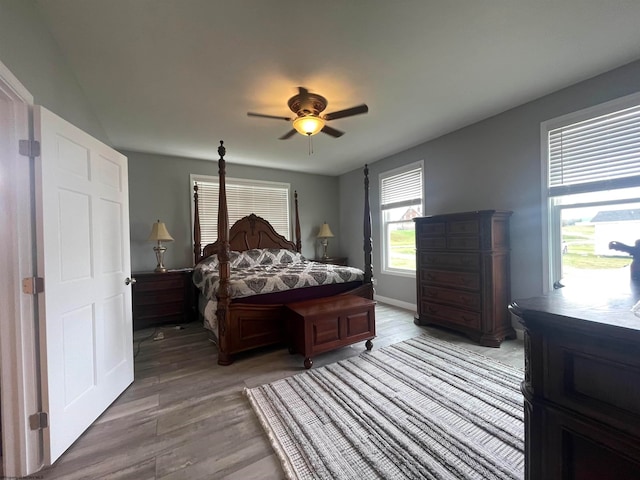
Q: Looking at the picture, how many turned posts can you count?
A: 4